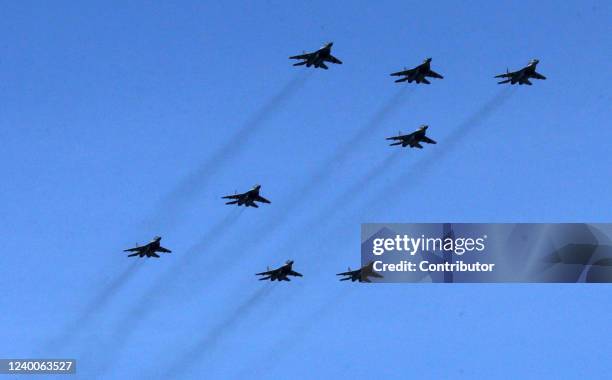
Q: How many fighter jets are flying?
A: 8